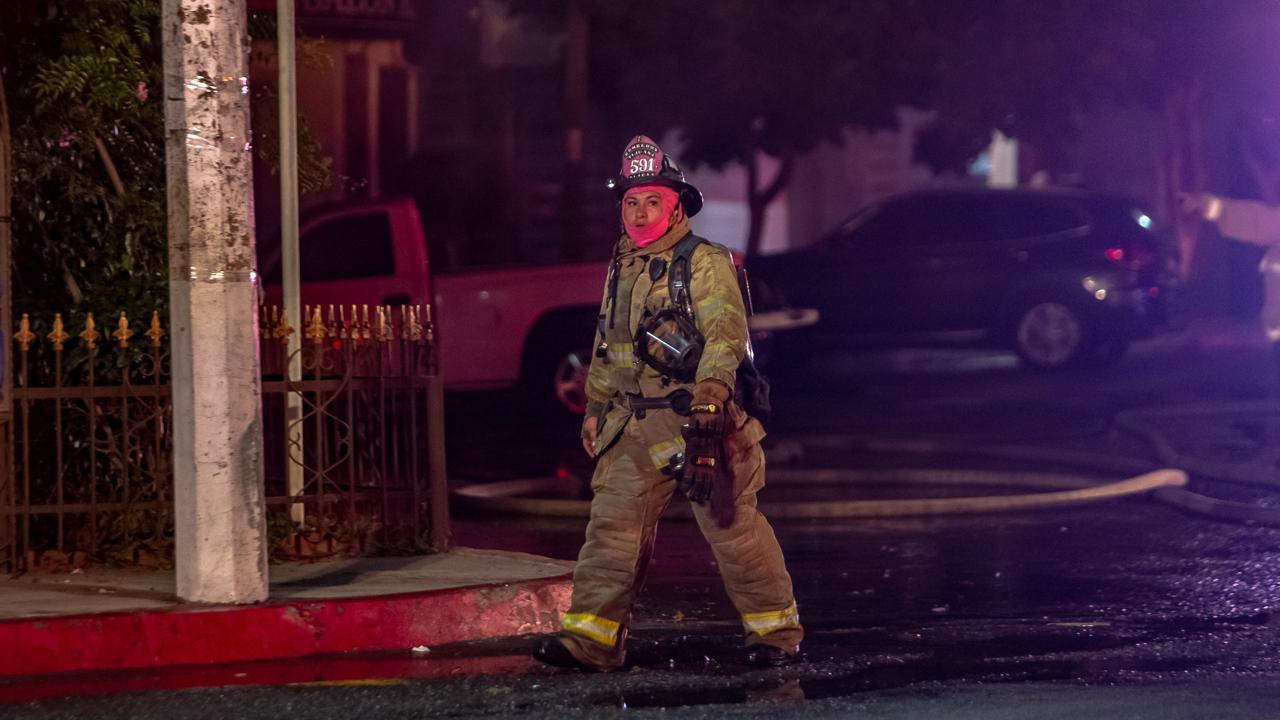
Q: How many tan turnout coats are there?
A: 1